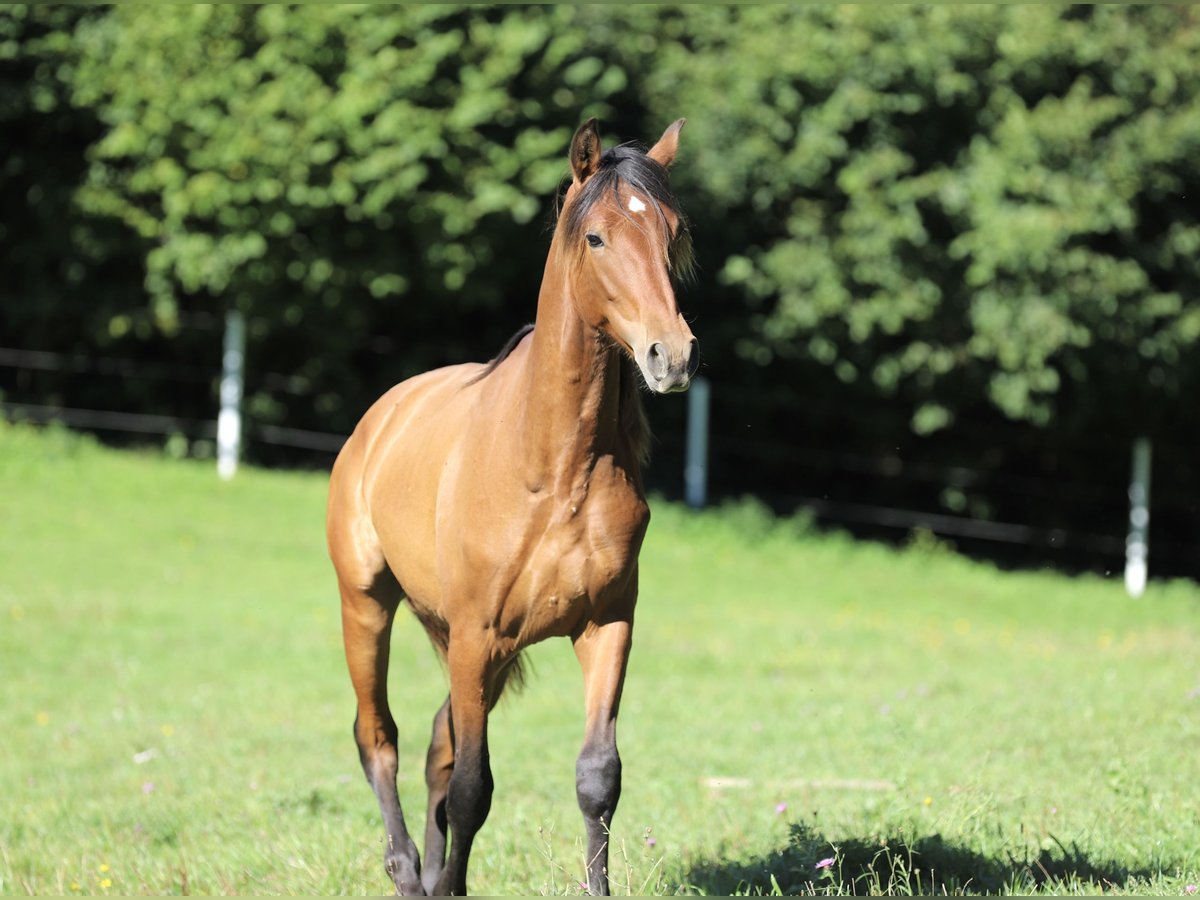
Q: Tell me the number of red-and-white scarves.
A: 0